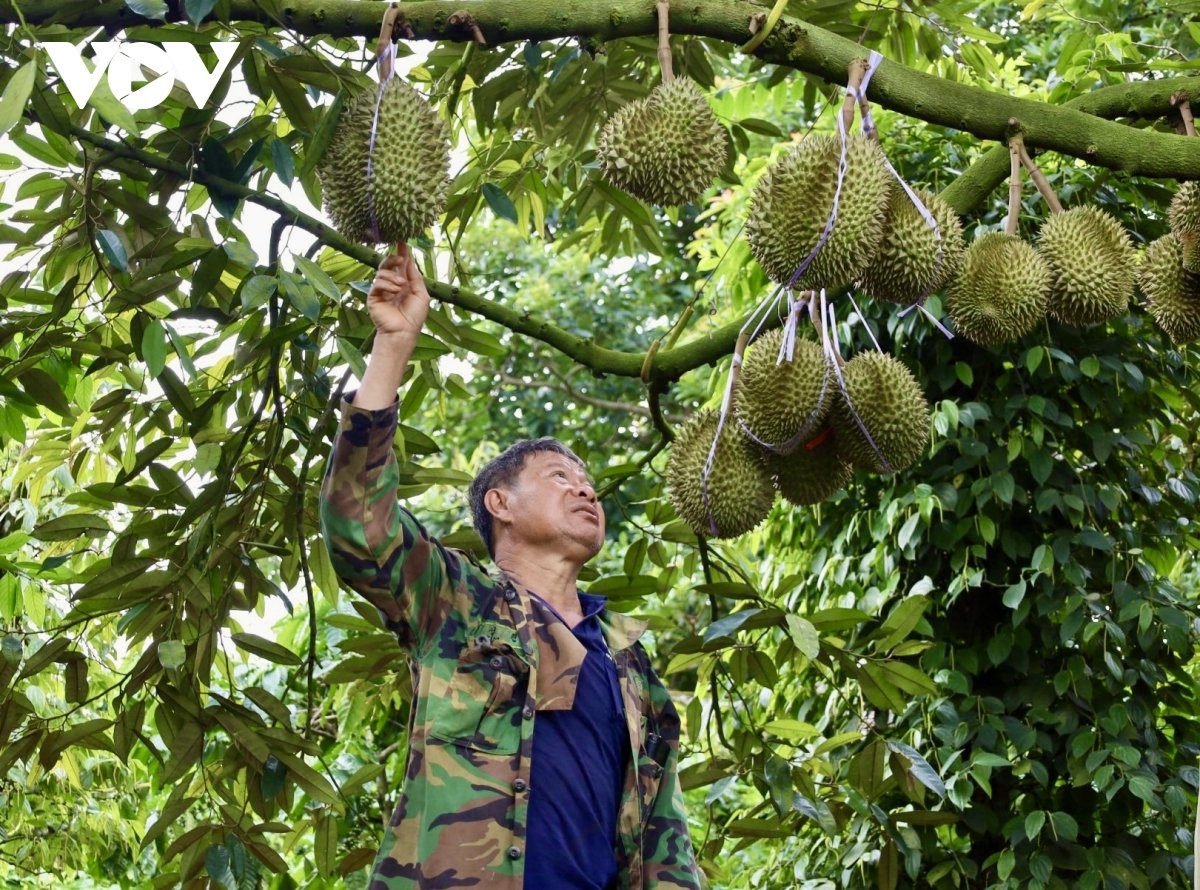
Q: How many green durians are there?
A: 12